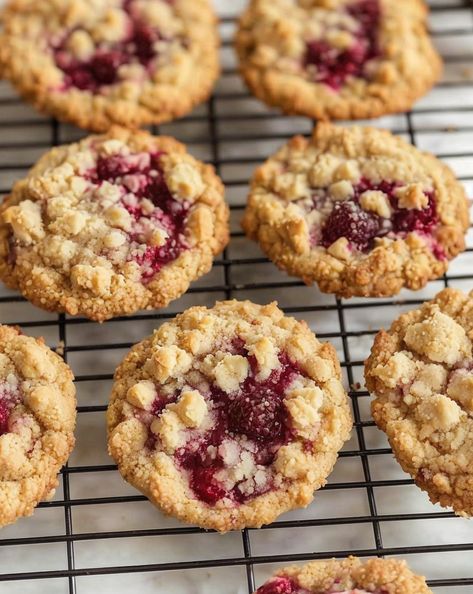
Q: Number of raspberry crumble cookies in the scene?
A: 8